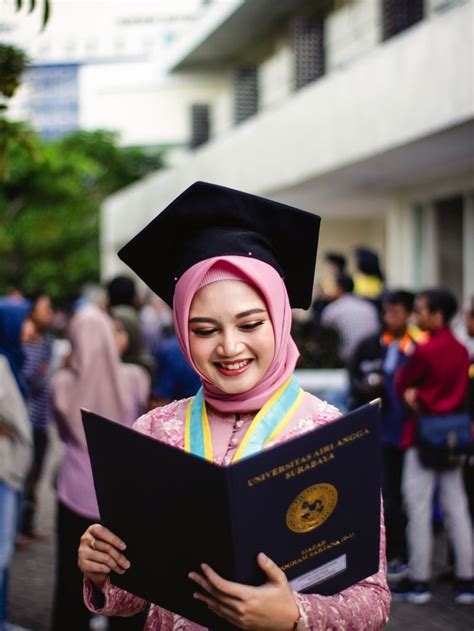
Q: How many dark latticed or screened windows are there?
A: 4